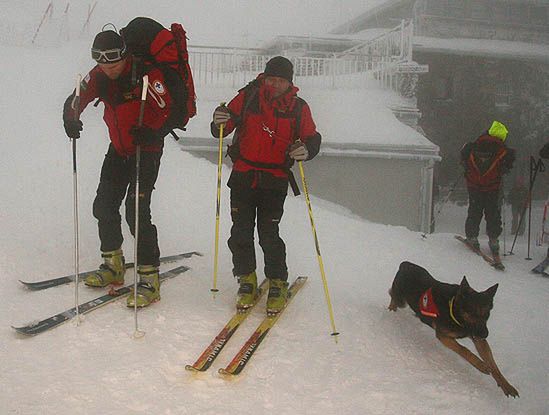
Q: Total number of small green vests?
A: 0